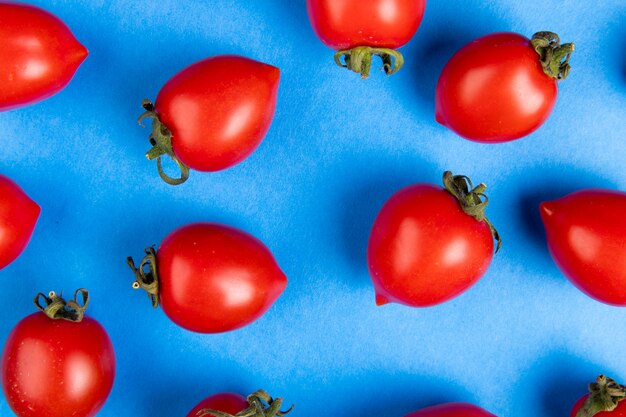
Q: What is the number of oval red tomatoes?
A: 12